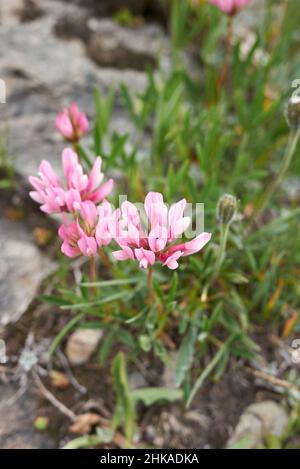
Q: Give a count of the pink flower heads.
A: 5